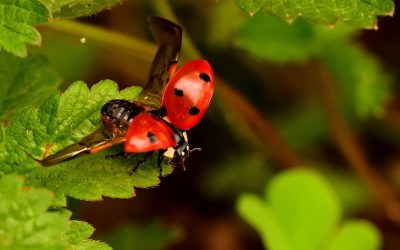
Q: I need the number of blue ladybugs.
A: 0